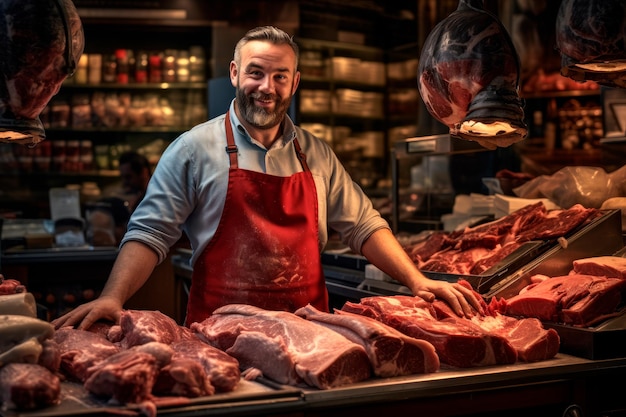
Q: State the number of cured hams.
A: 3